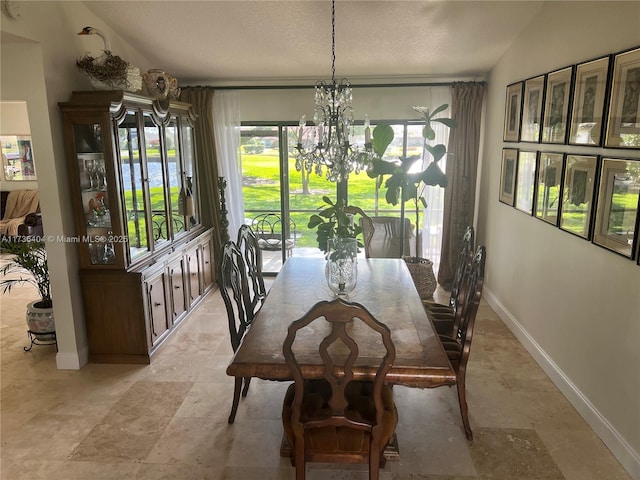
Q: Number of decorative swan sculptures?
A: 1